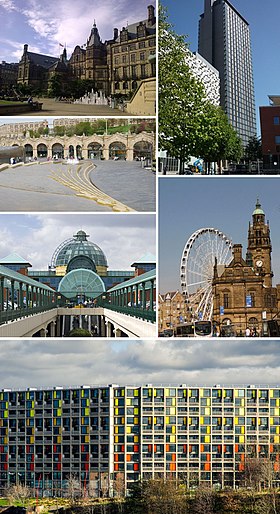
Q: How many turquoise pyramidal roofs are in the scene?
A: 2